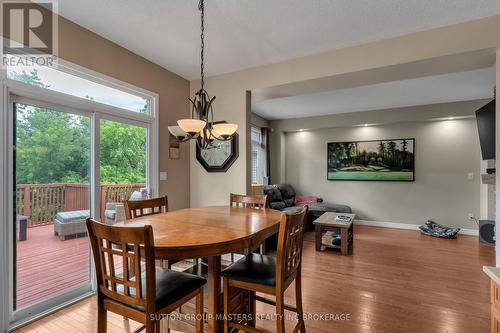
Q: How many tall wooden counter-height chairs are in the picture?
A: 4